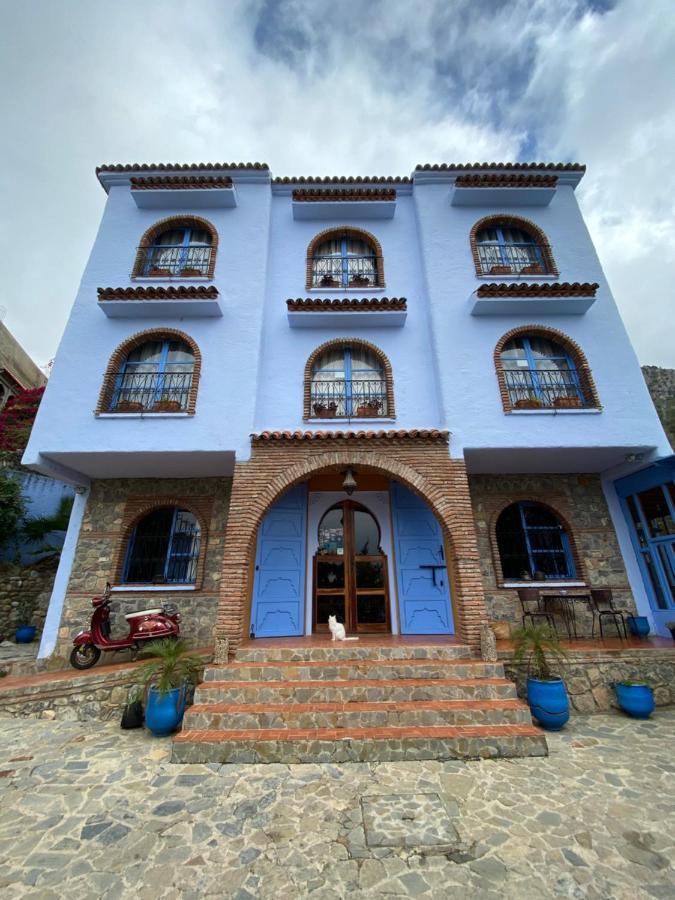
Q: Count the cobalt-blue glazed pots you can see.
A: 5